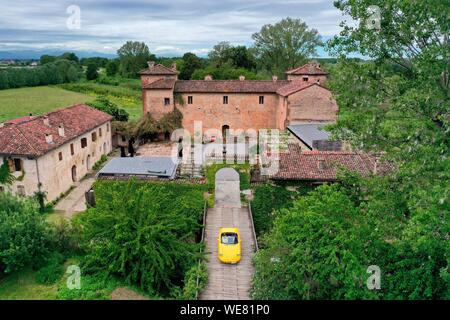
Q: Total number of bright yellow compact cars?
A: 1